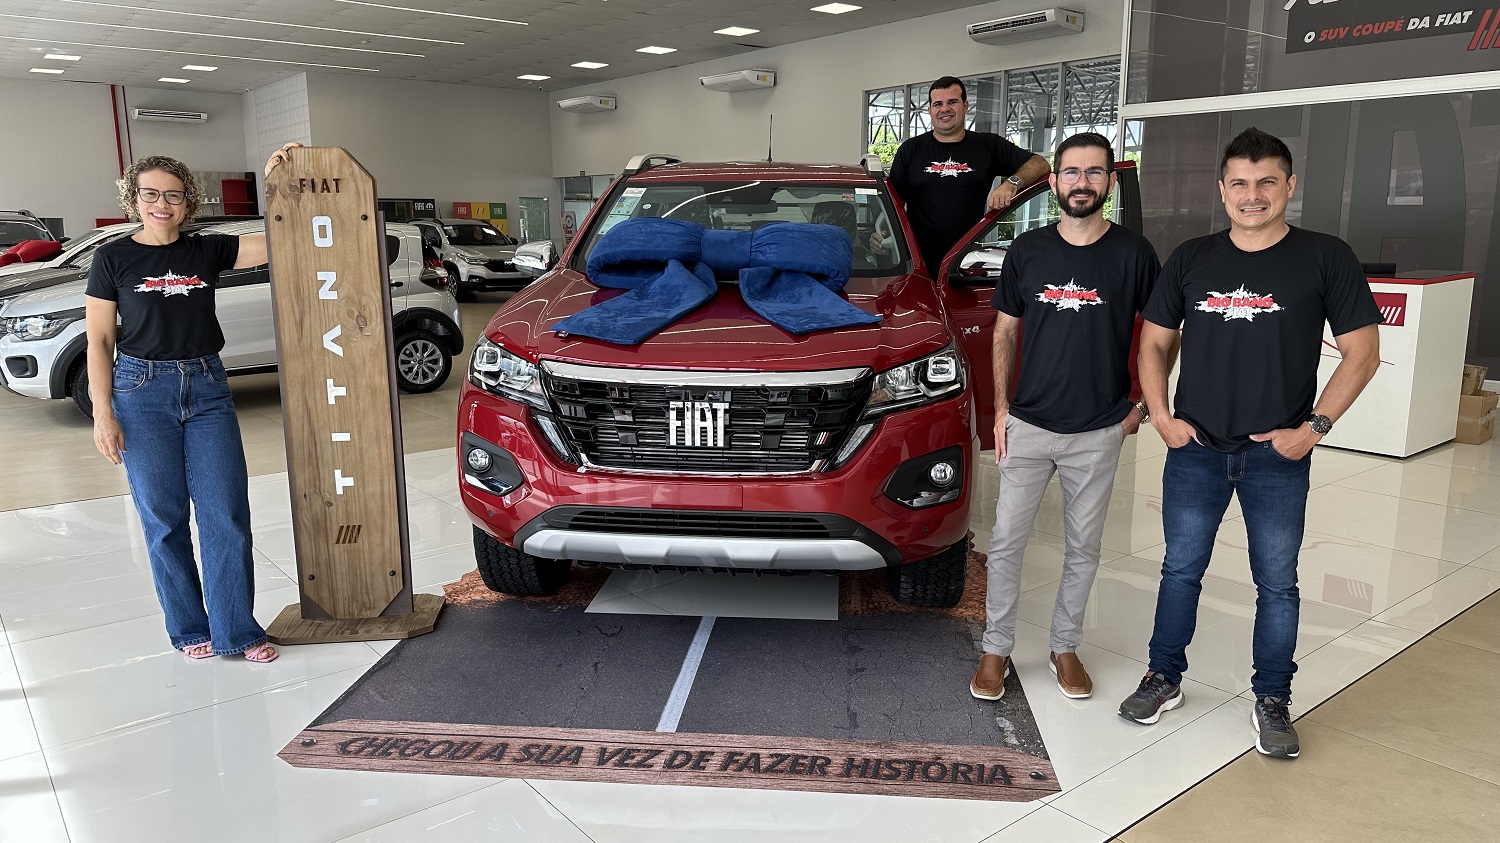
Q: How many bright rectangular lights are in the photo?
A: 9